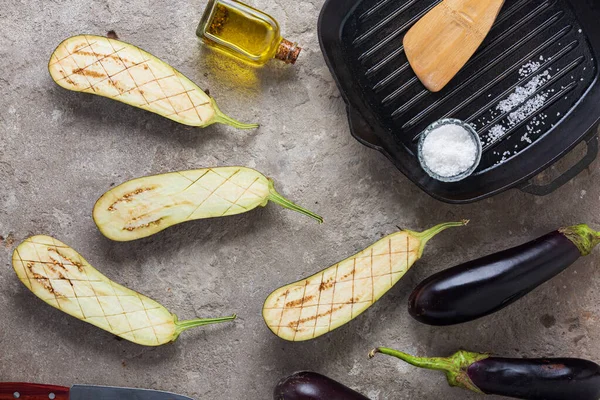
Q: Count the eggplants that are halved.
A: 4